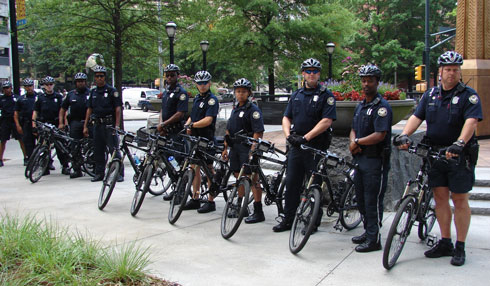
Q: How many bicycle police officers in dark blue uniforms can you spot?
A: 11